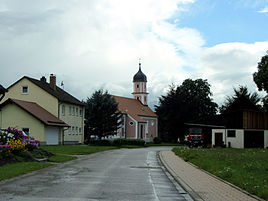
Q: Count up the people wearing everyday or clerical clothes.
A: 0